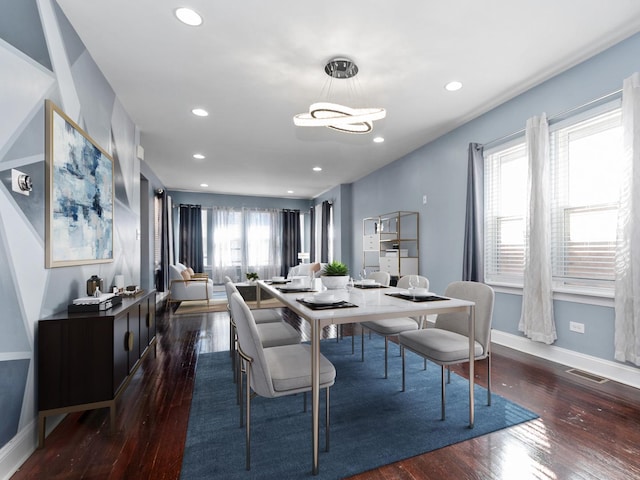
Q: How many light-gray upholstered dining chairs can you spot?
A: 6